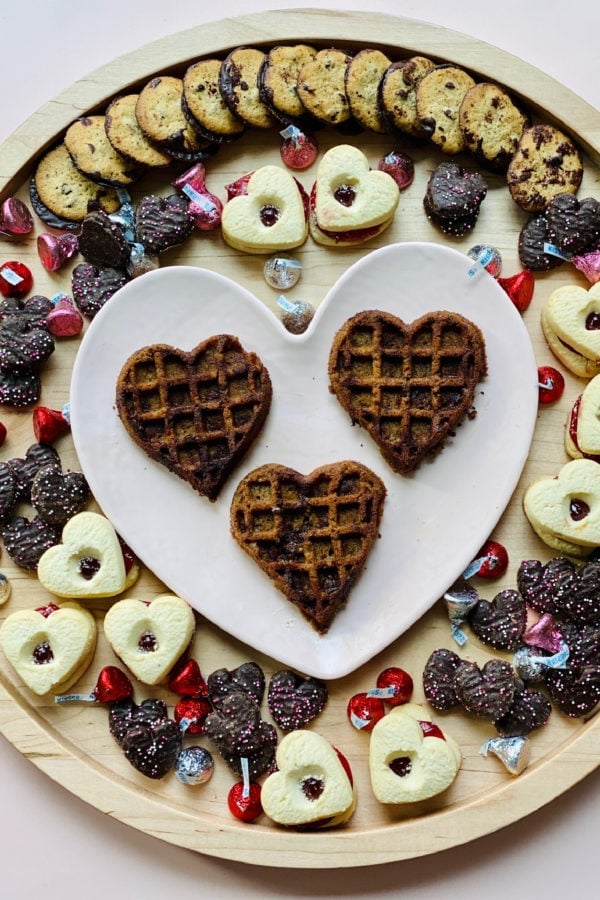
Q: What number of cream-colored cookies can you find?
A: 10